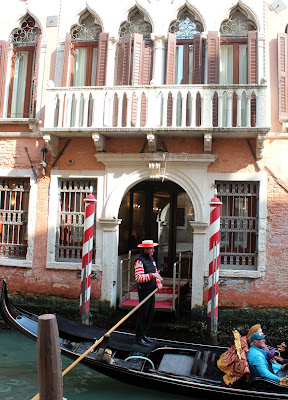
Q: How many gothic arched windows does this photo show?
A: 5